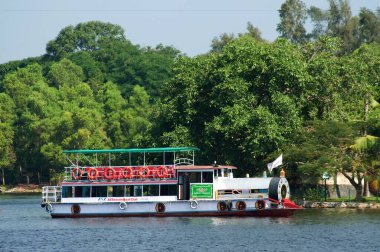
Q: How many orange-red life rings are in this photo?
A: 6